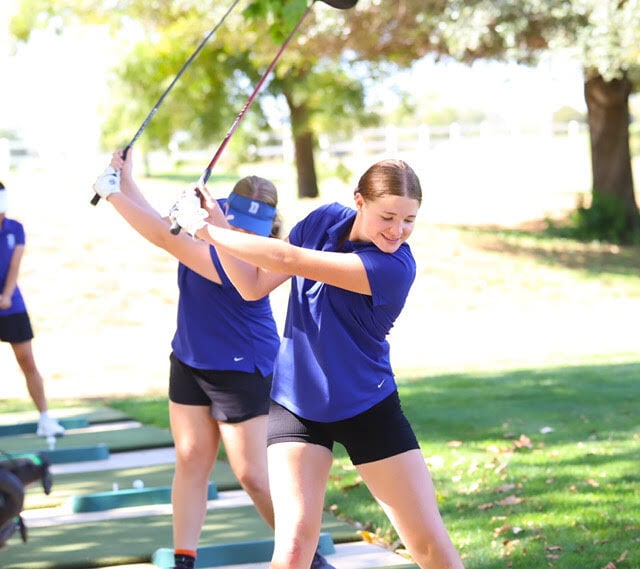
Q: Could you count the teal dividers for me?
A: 4